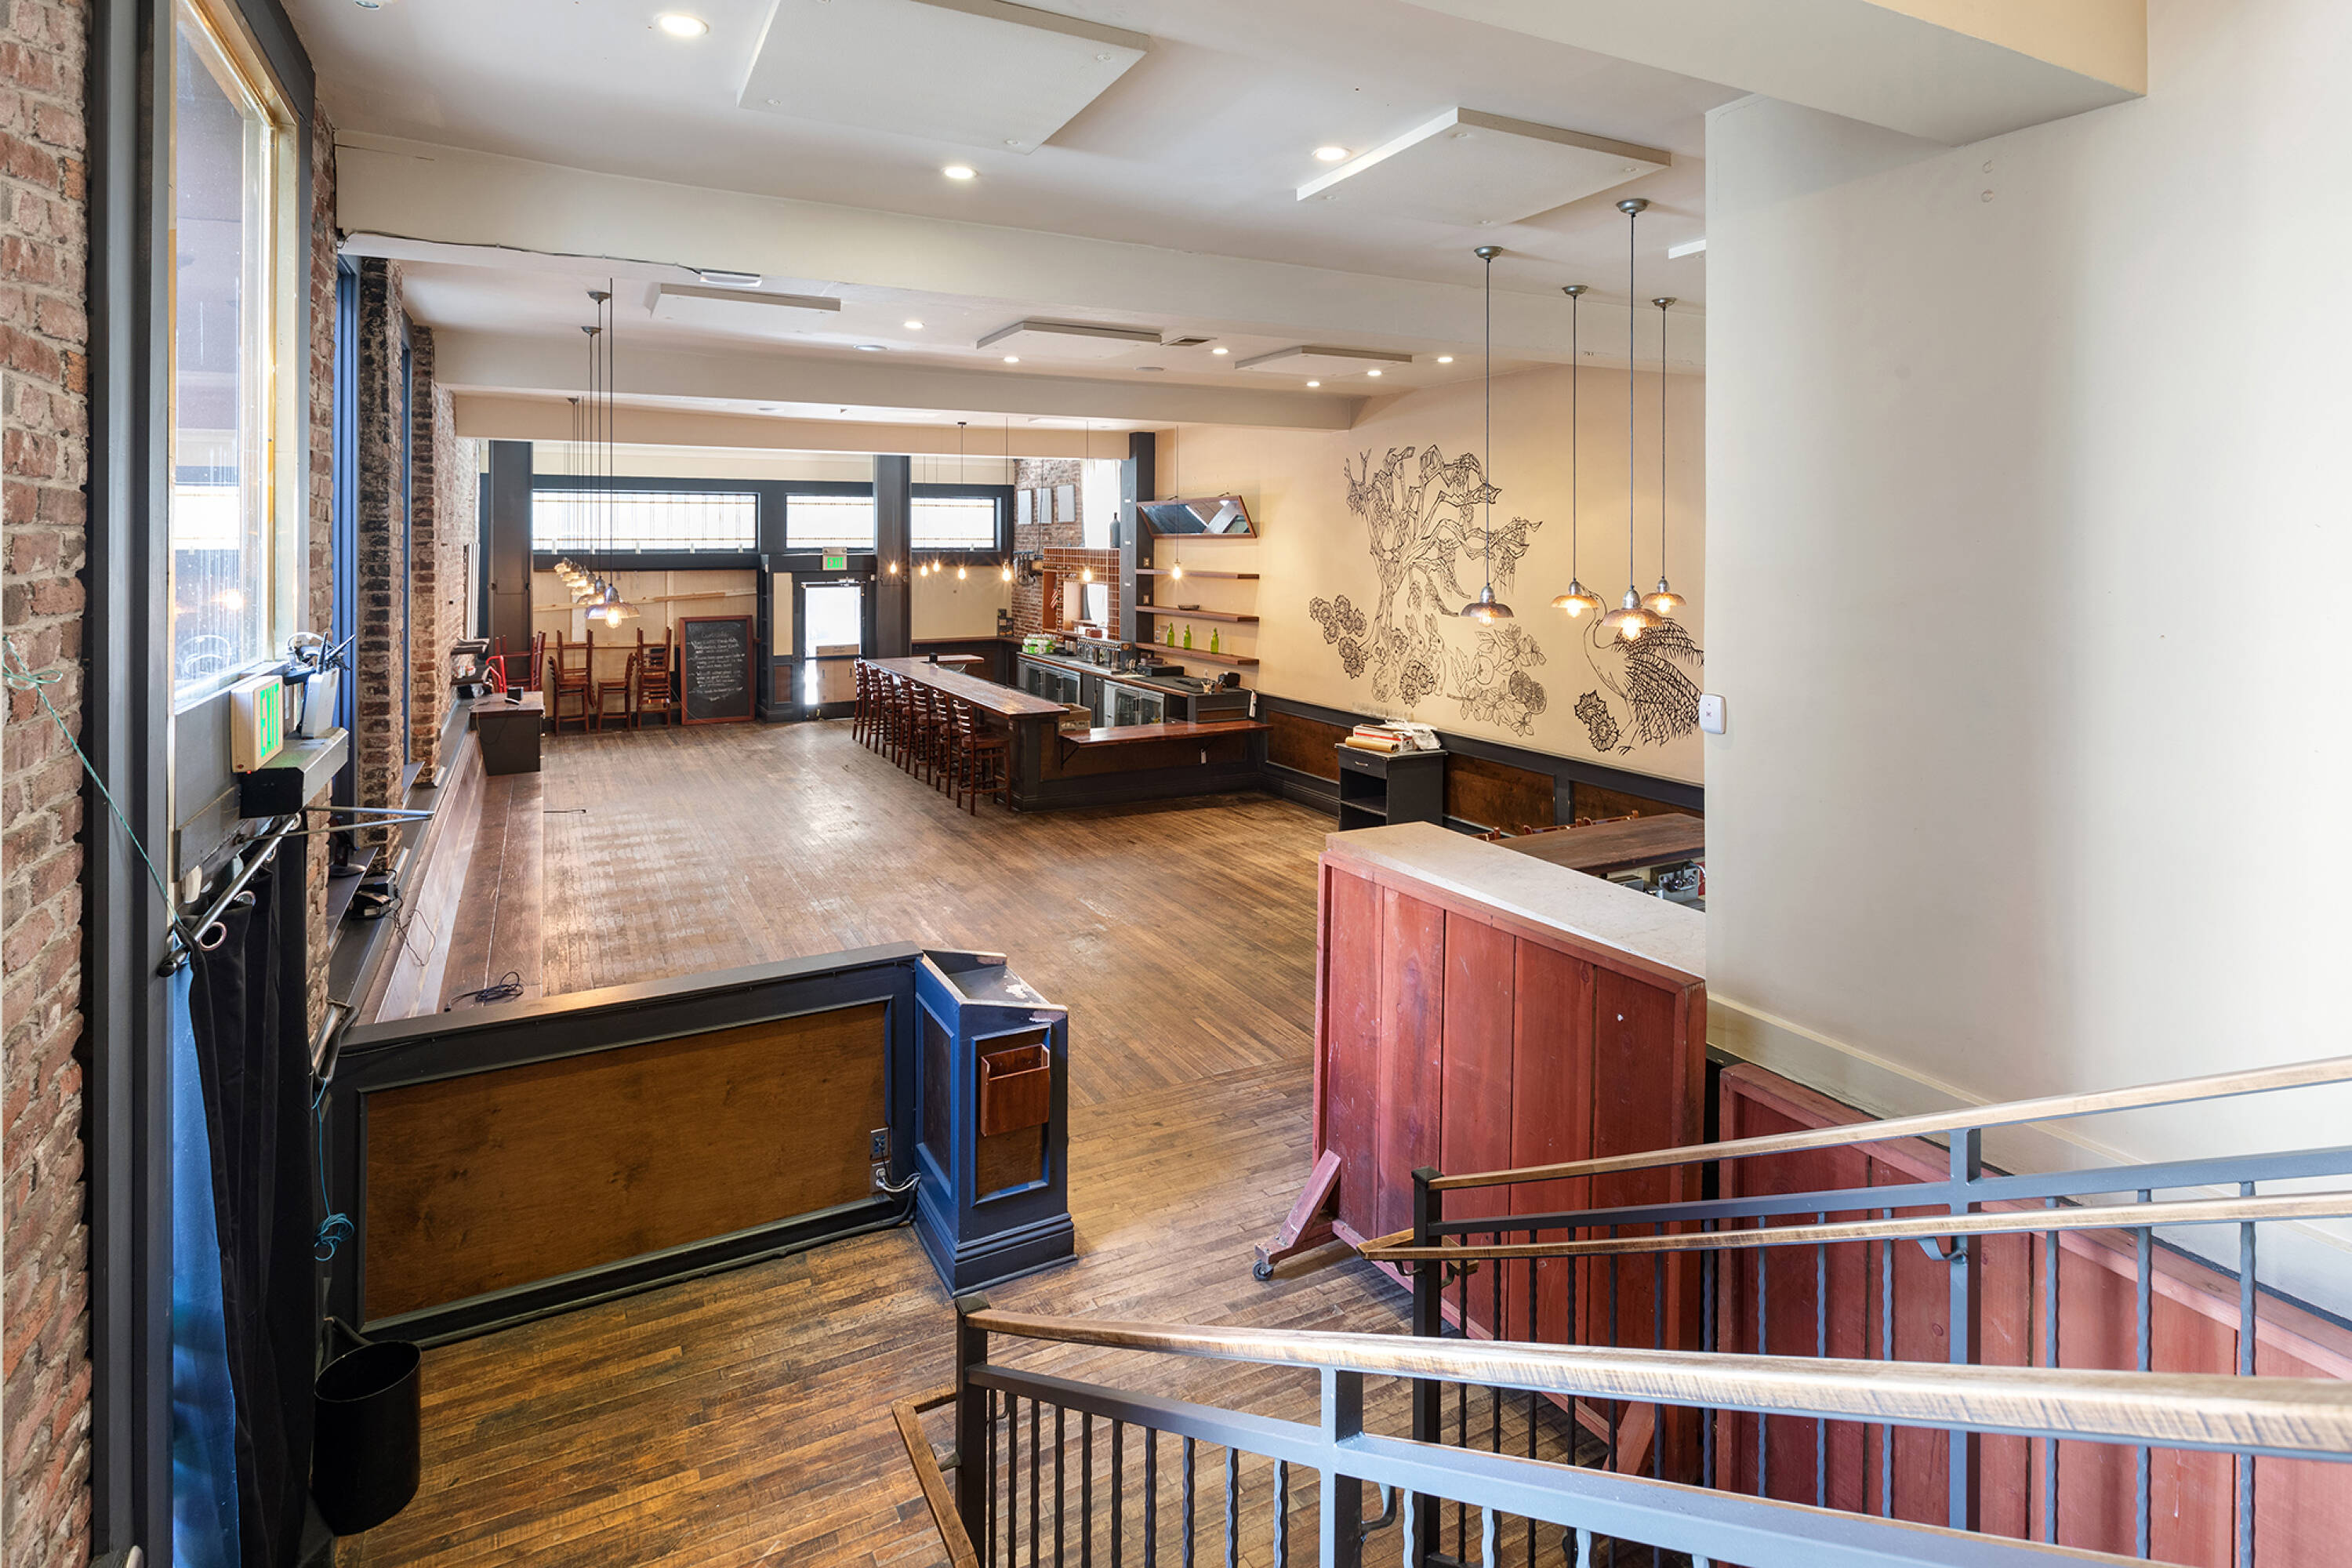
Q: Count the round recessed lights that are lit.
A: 9